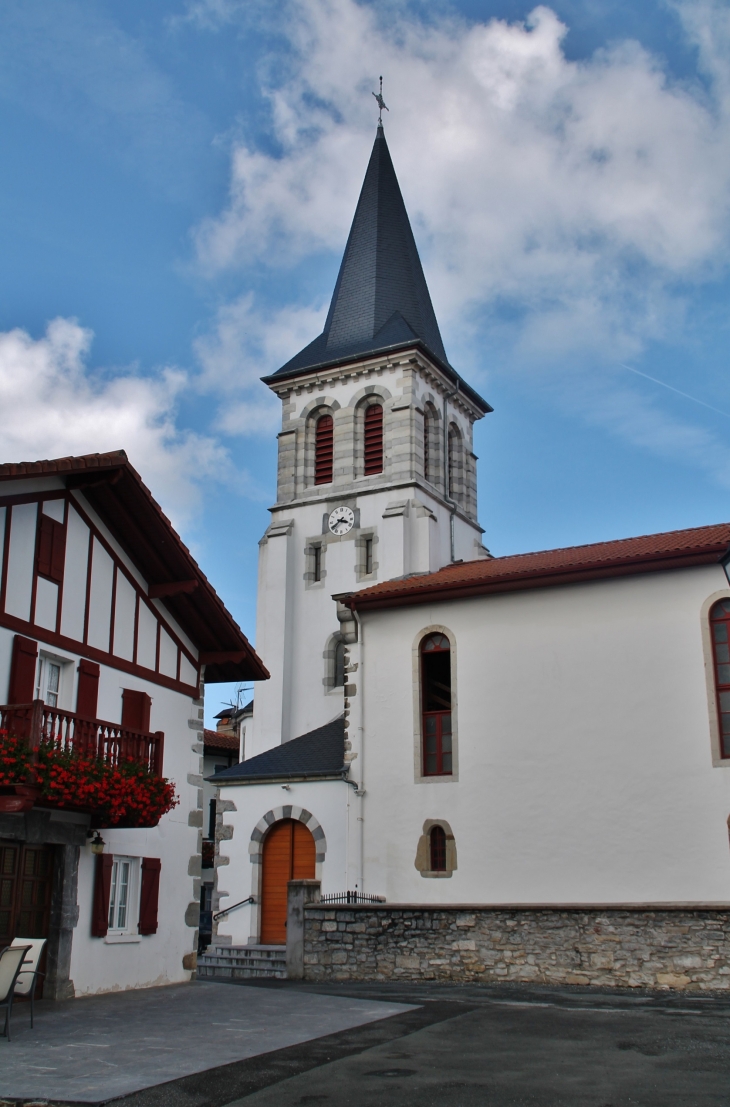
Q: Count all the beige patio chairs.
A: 2